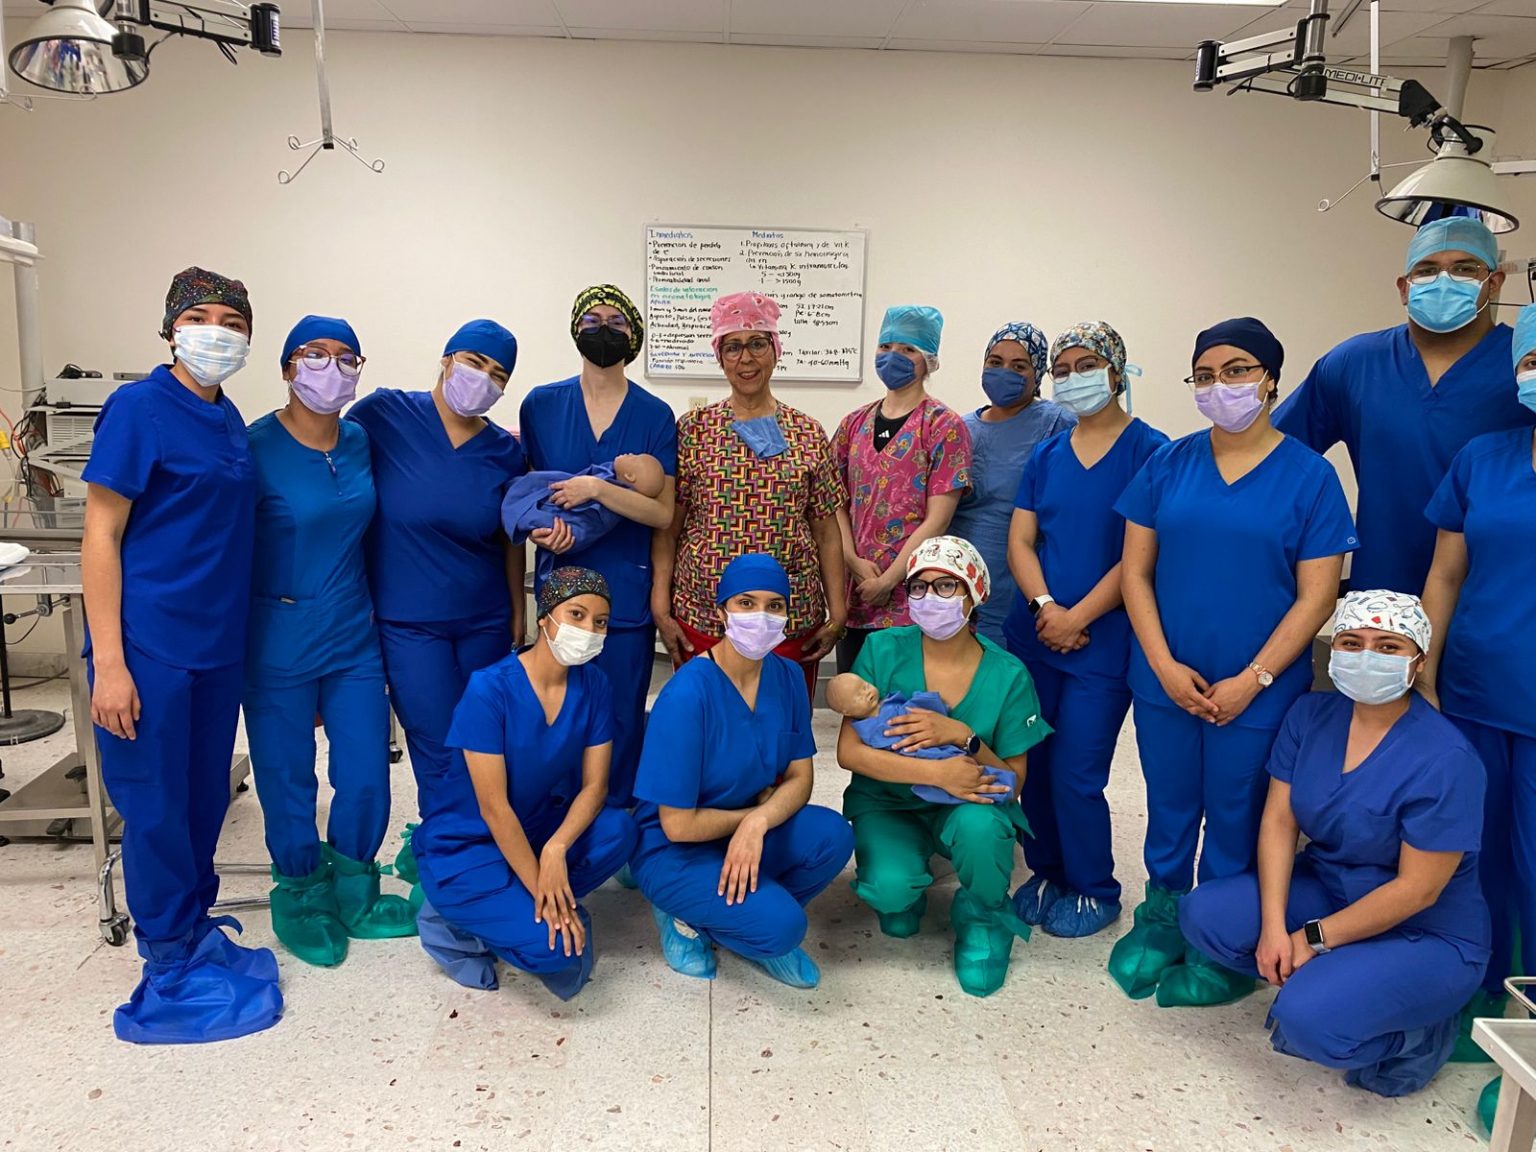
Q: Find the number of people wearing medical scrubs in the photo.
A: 15